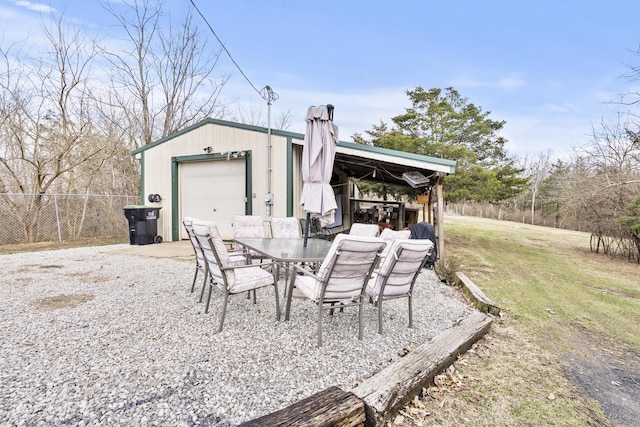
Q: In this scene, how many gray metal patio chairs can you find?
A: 8